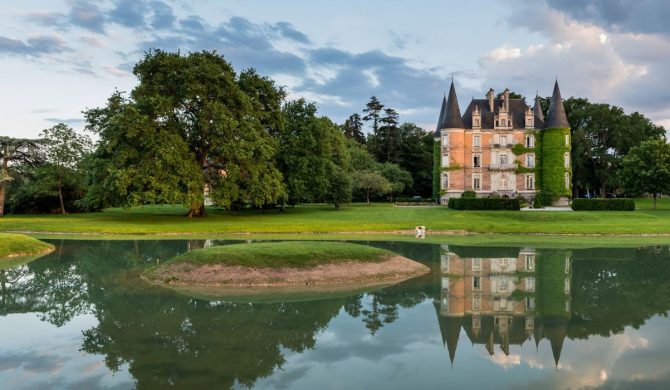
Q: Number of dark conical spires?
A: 4